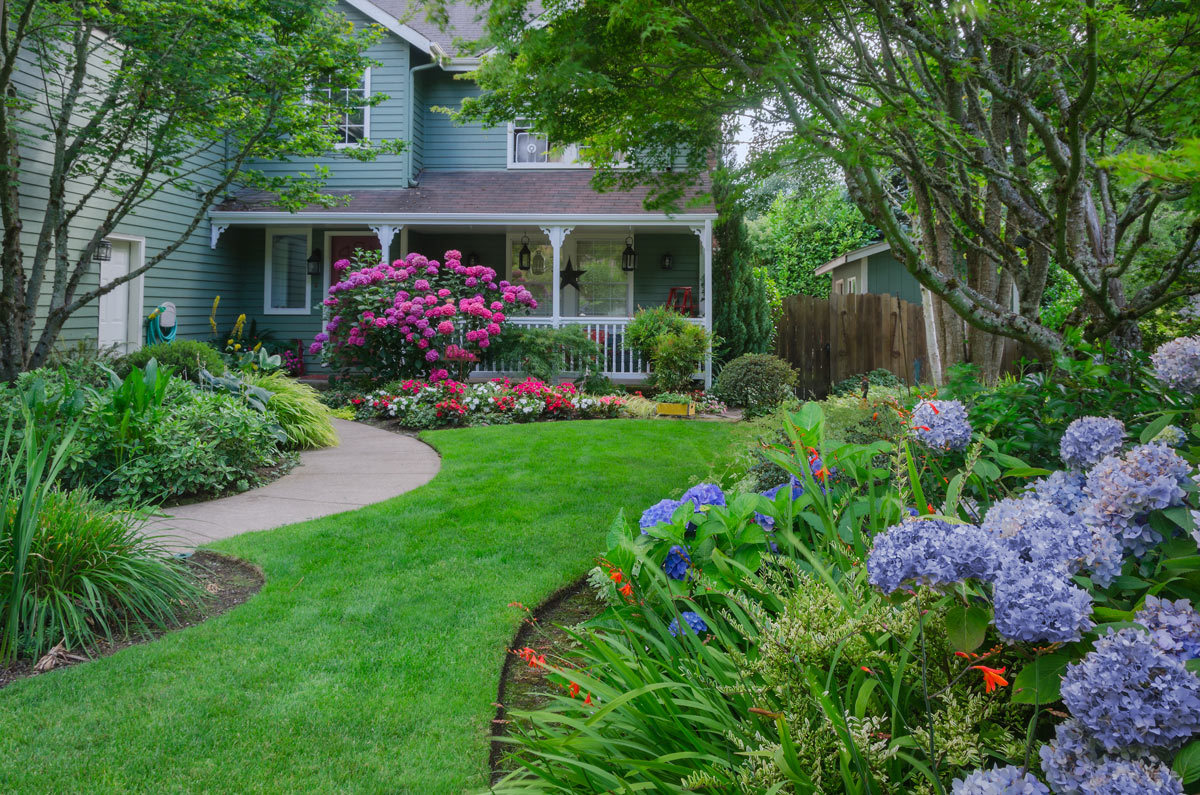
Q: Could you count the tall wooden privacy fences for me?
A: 1